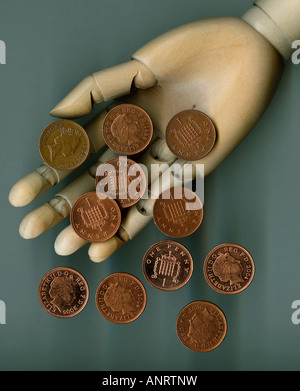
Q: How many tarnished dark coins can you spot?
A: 1